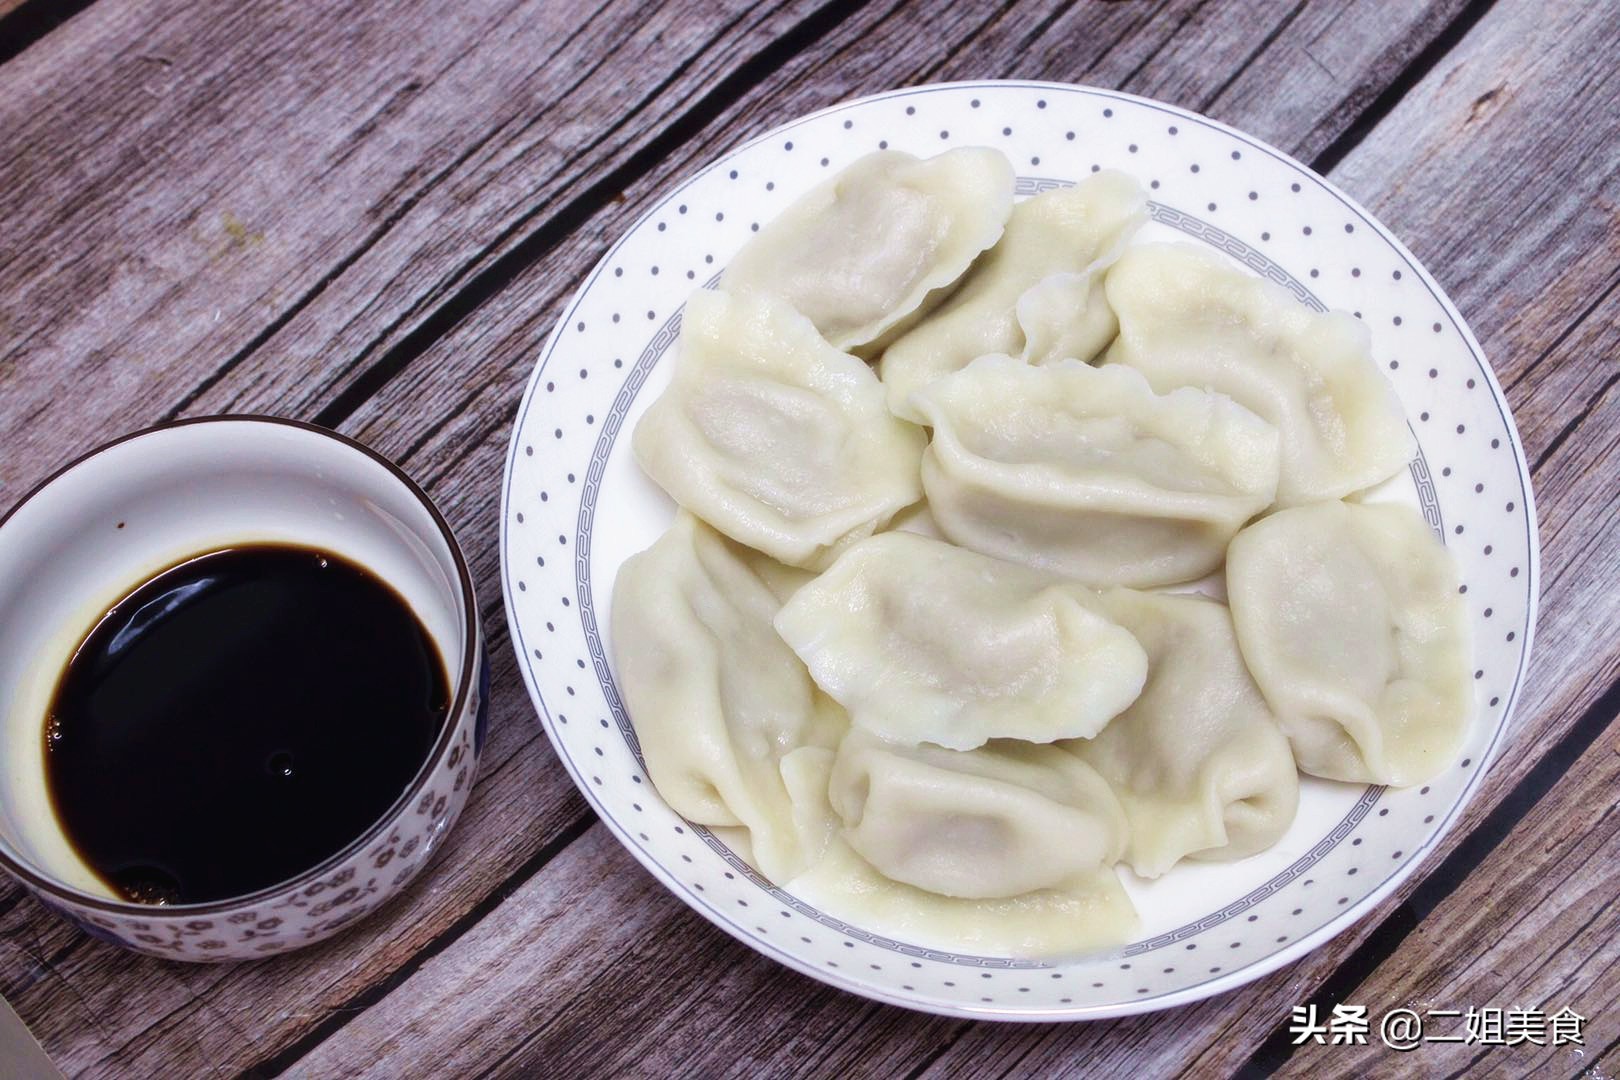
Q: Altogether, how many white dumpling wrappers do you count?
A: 10